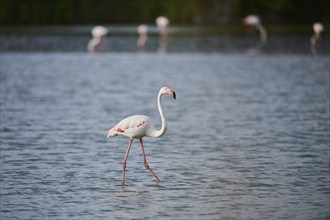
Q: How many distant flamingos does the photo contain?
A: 5